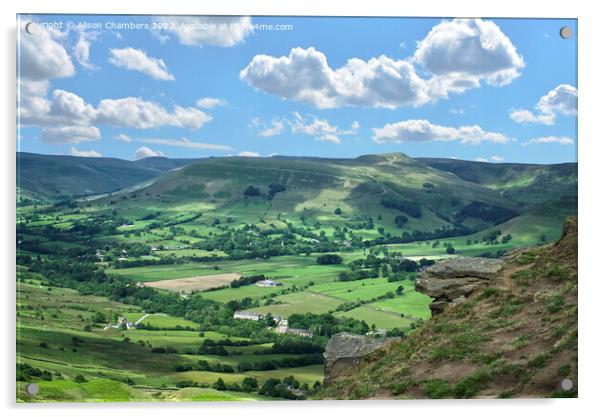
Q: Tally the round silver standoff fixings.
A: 4